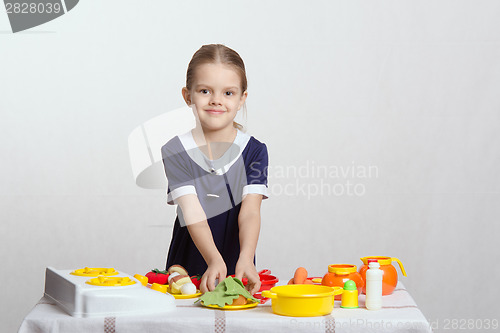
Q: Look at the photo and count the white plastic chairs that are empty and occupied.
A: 0